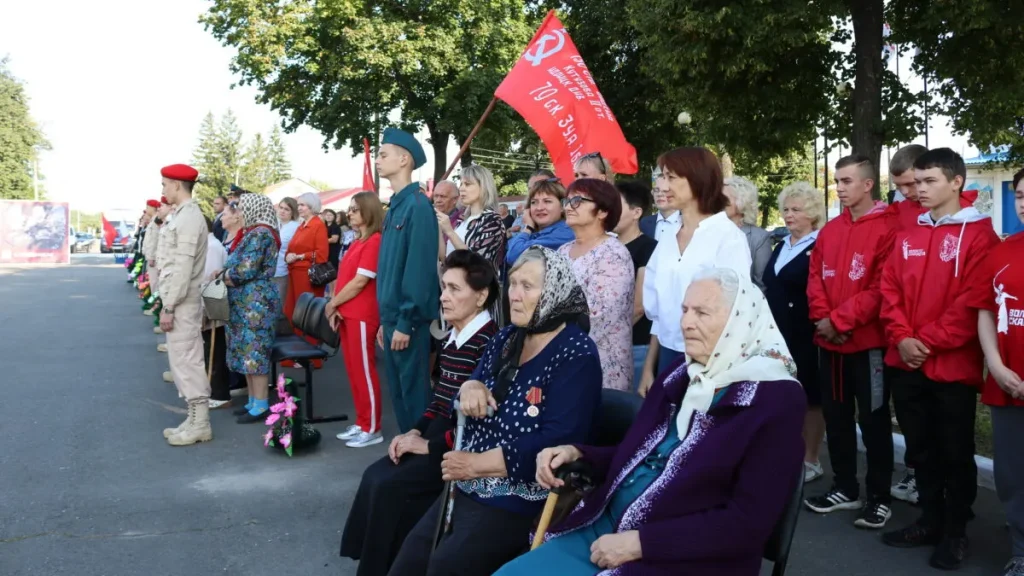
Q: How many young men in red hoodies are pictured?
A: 3